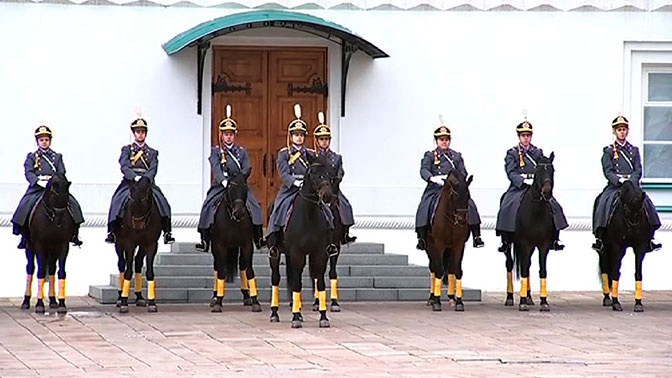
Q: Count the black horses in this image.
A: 7